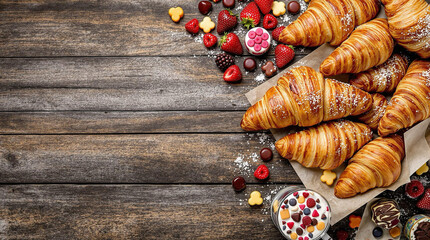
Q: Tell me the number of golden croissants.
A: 9